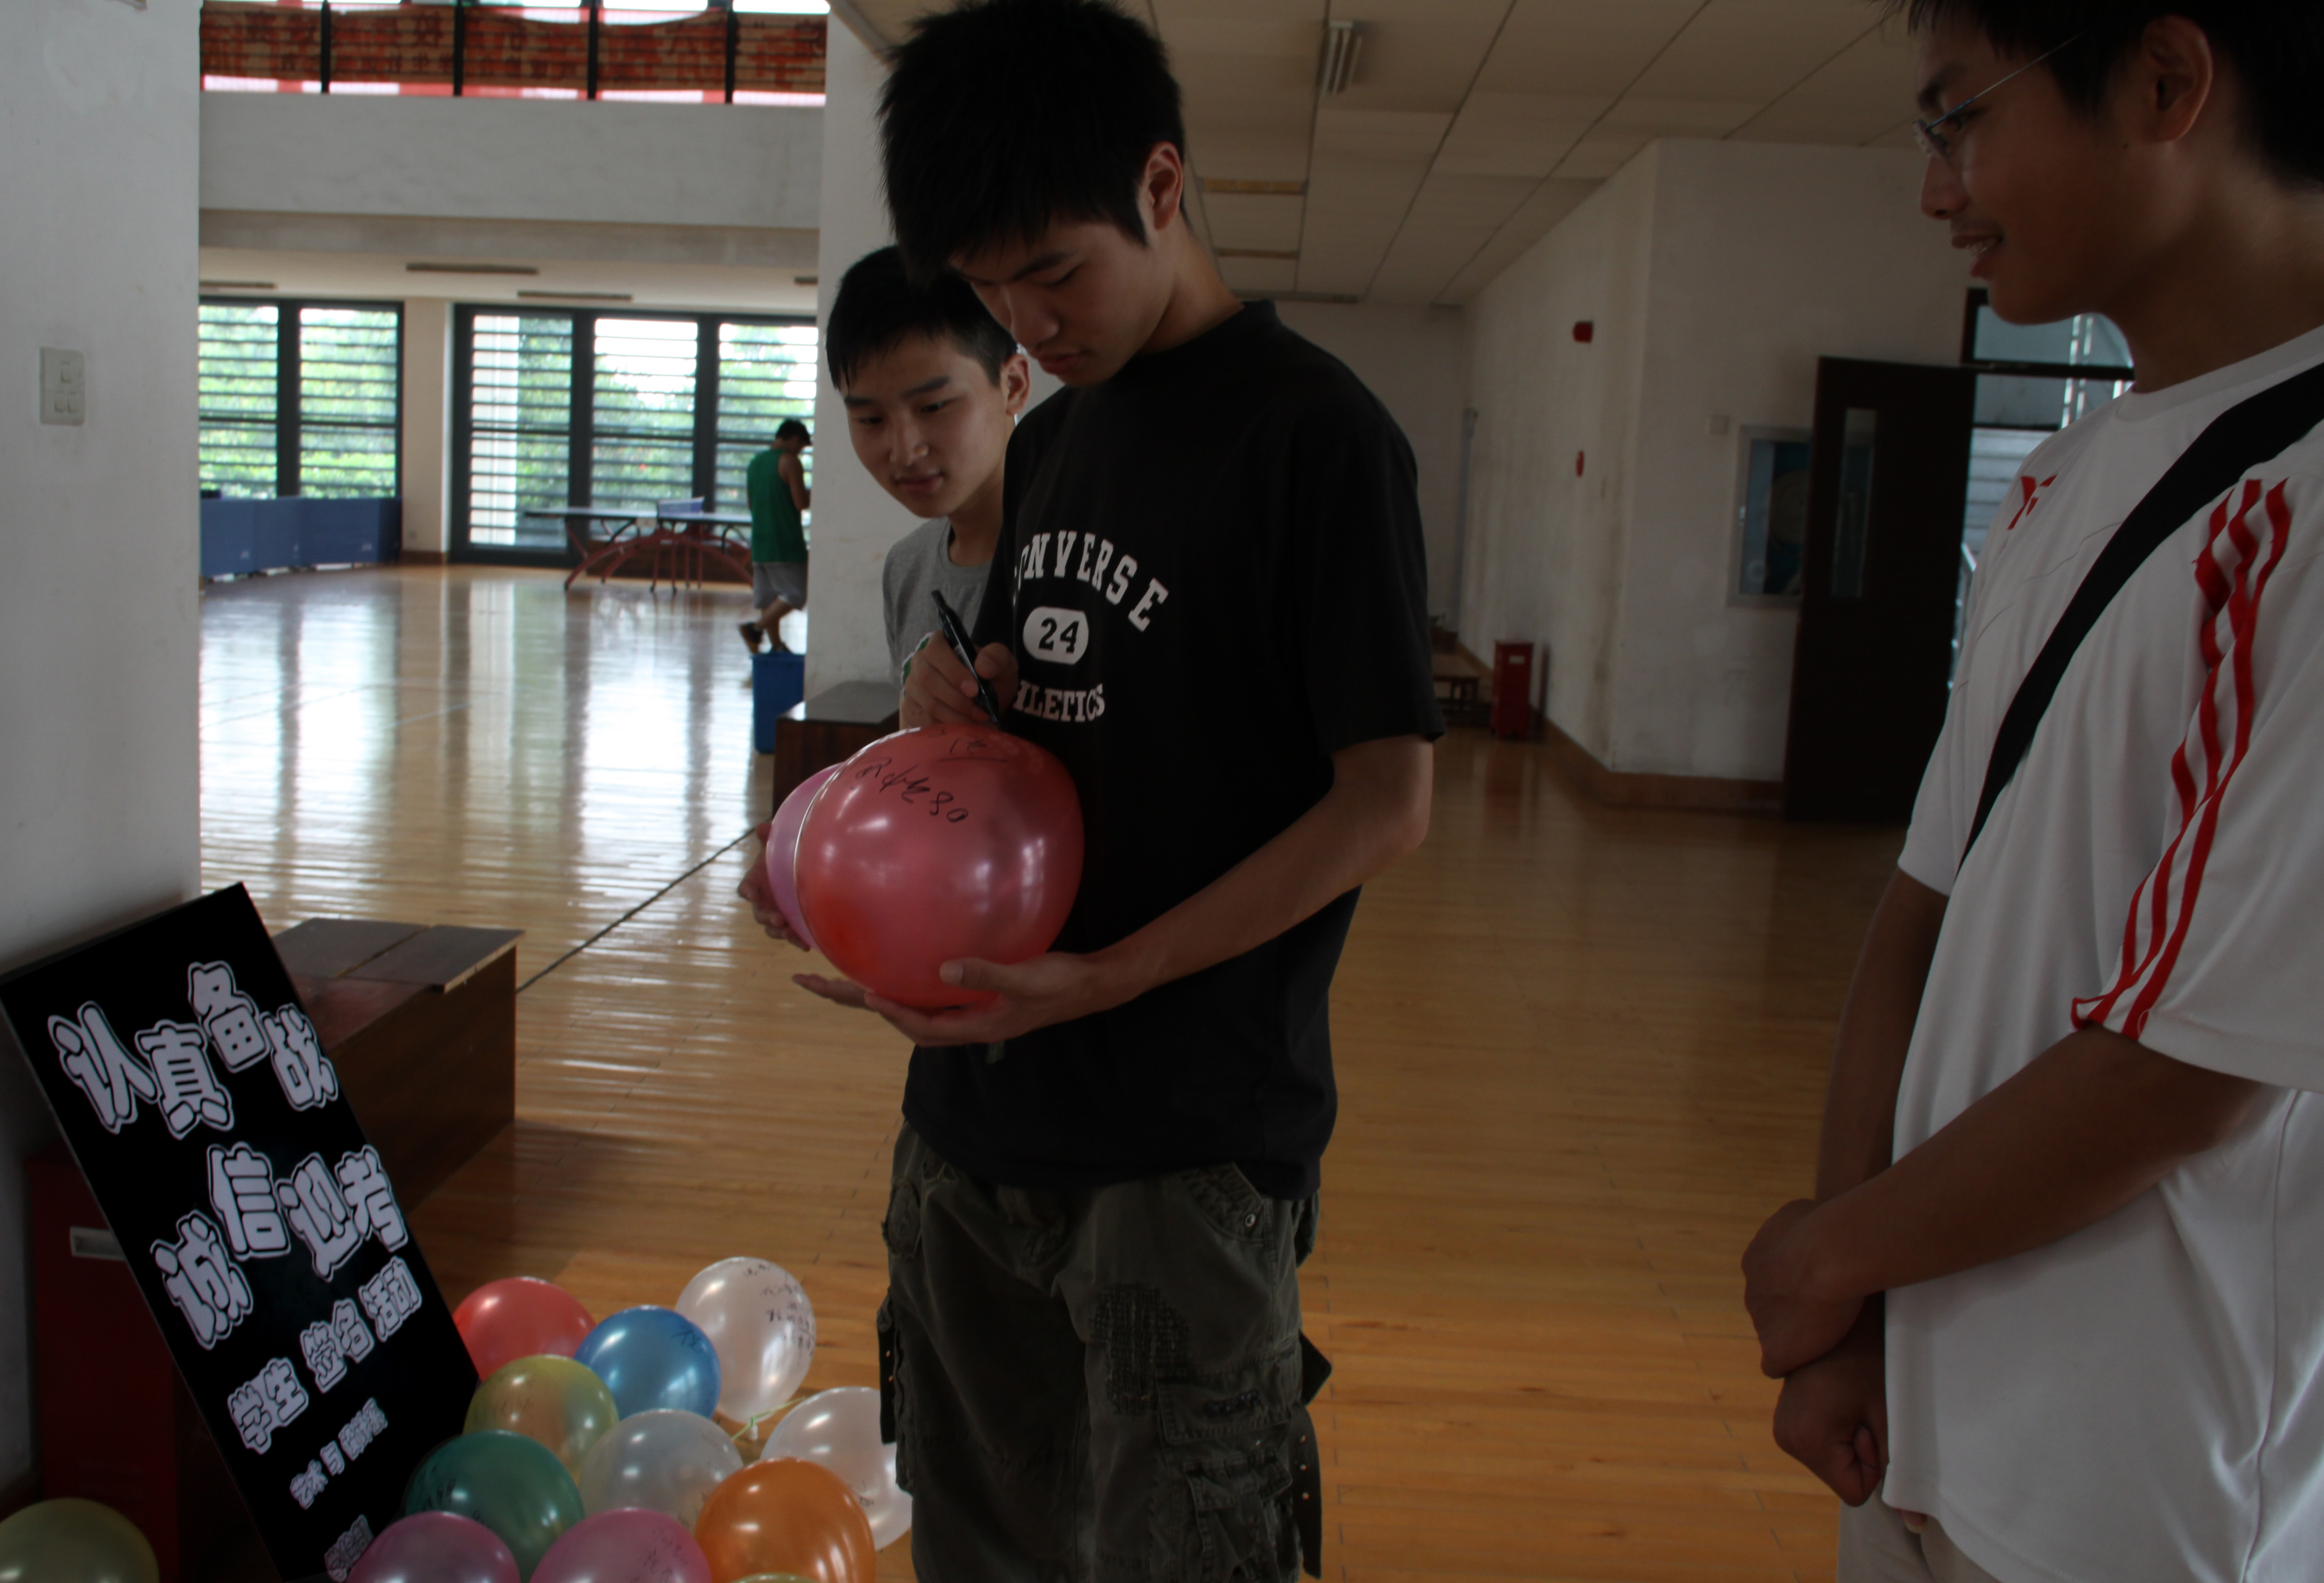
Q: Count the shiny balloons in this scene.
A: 14